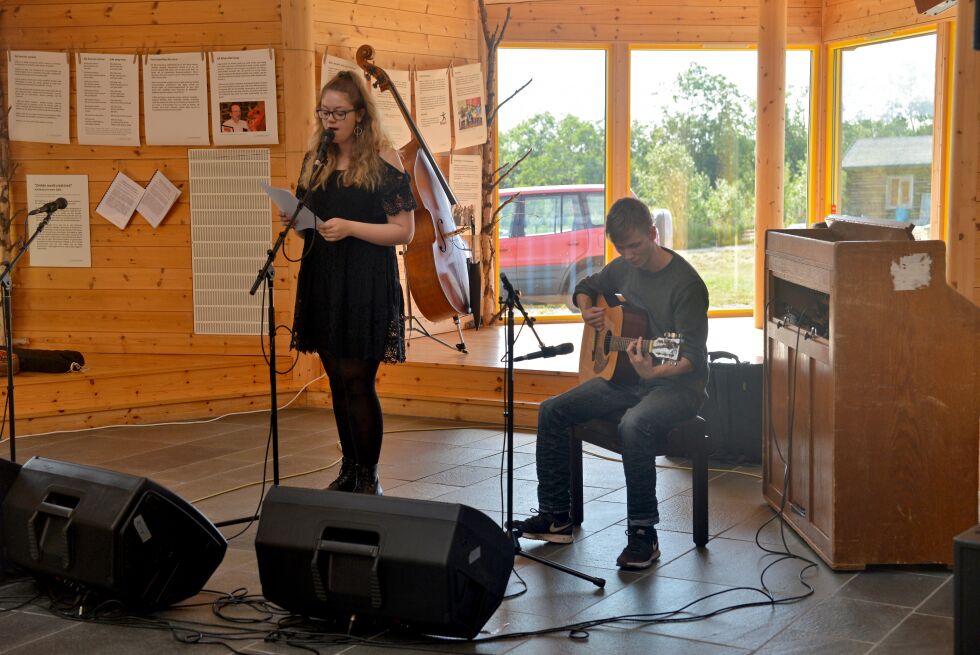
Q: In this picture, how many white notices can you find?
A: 12